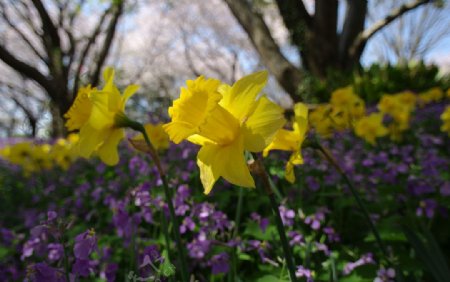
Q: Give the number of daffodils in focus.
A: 3